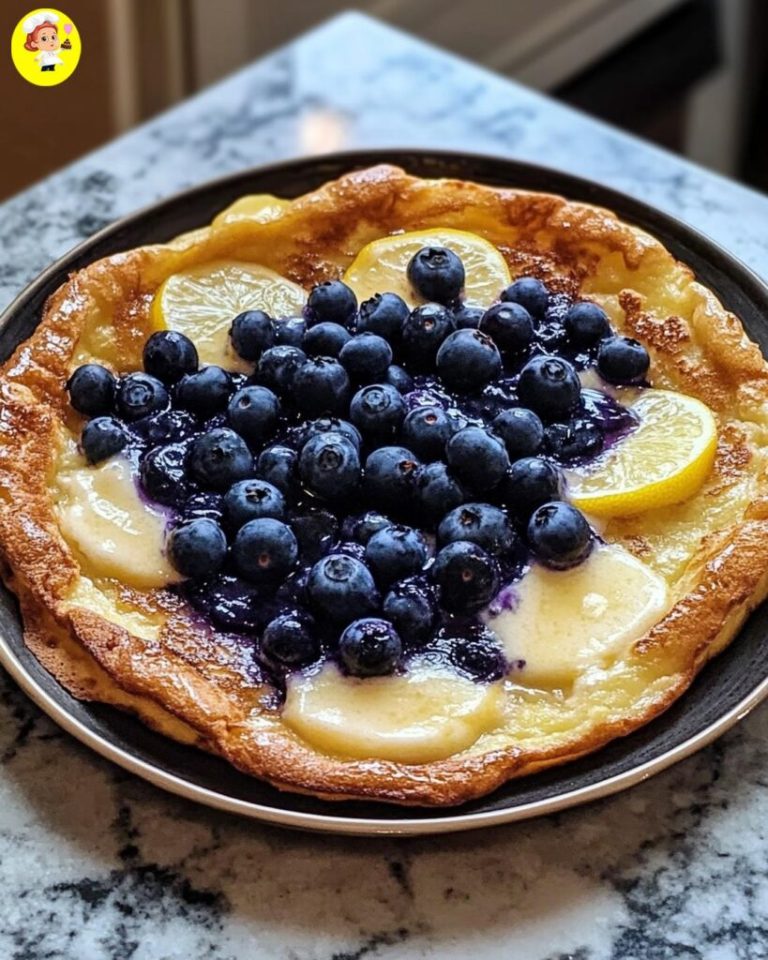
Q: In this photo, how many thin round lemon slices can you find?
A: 3